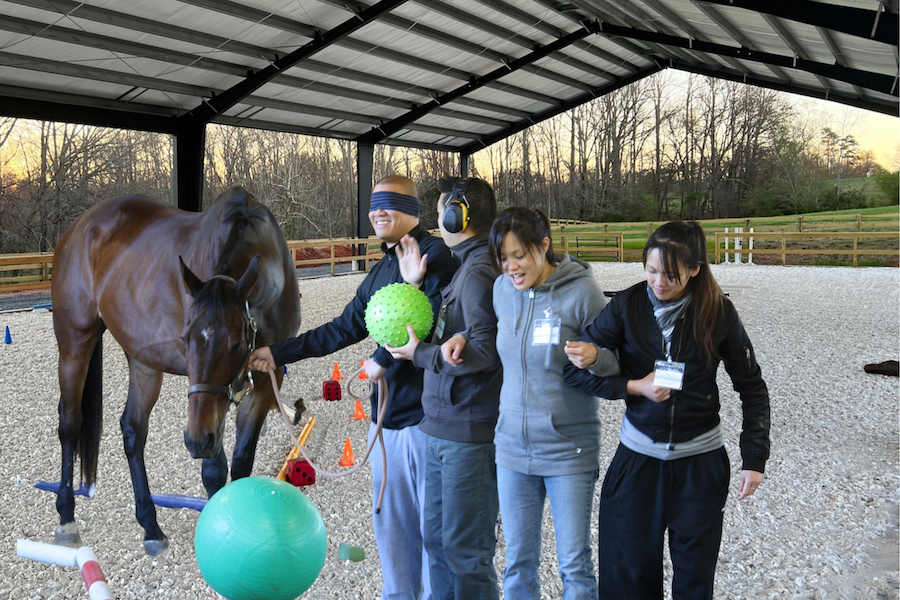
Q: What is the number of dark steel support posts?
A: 3